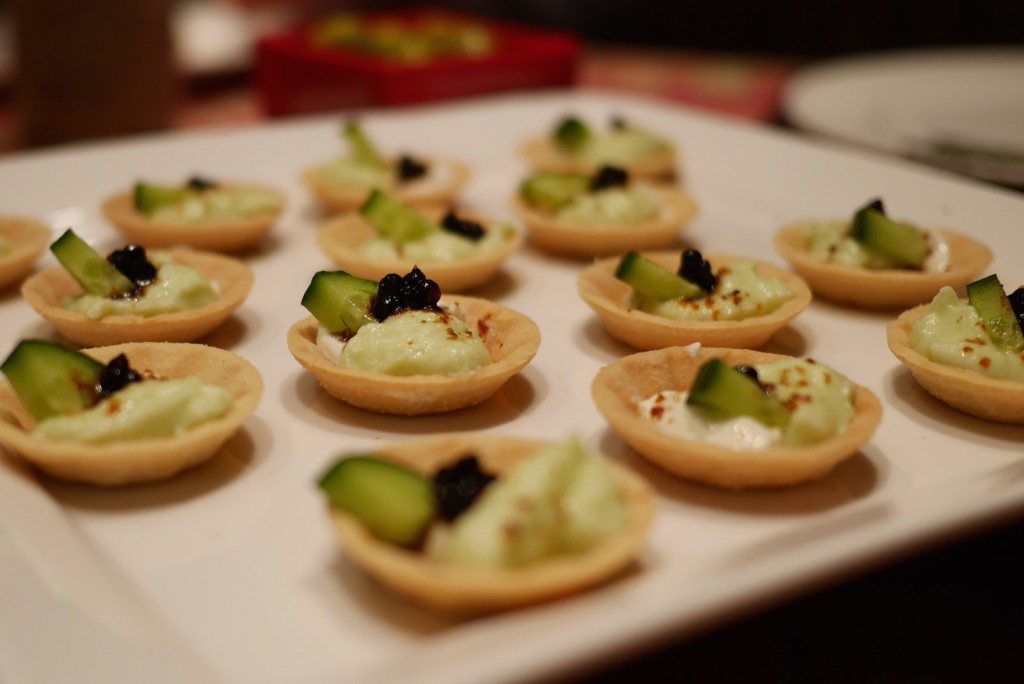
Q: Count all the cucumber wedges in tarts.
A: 13